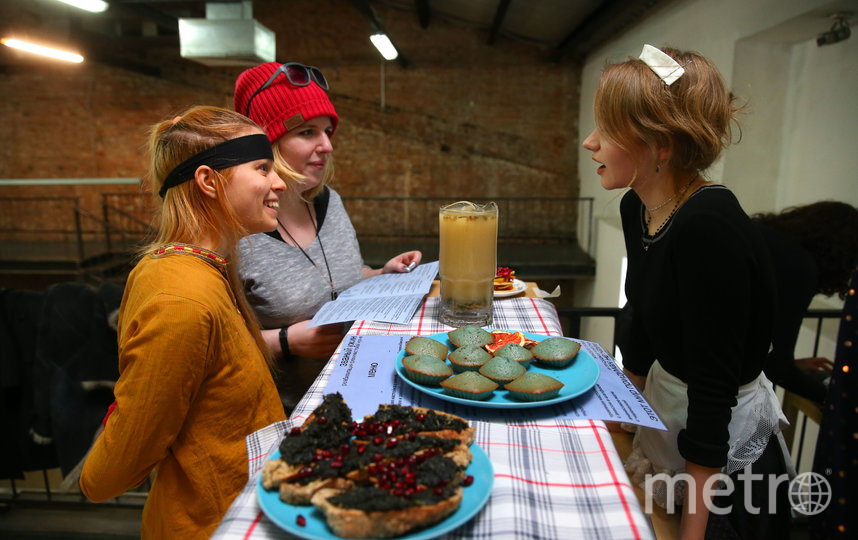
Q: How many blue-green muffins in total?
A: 9